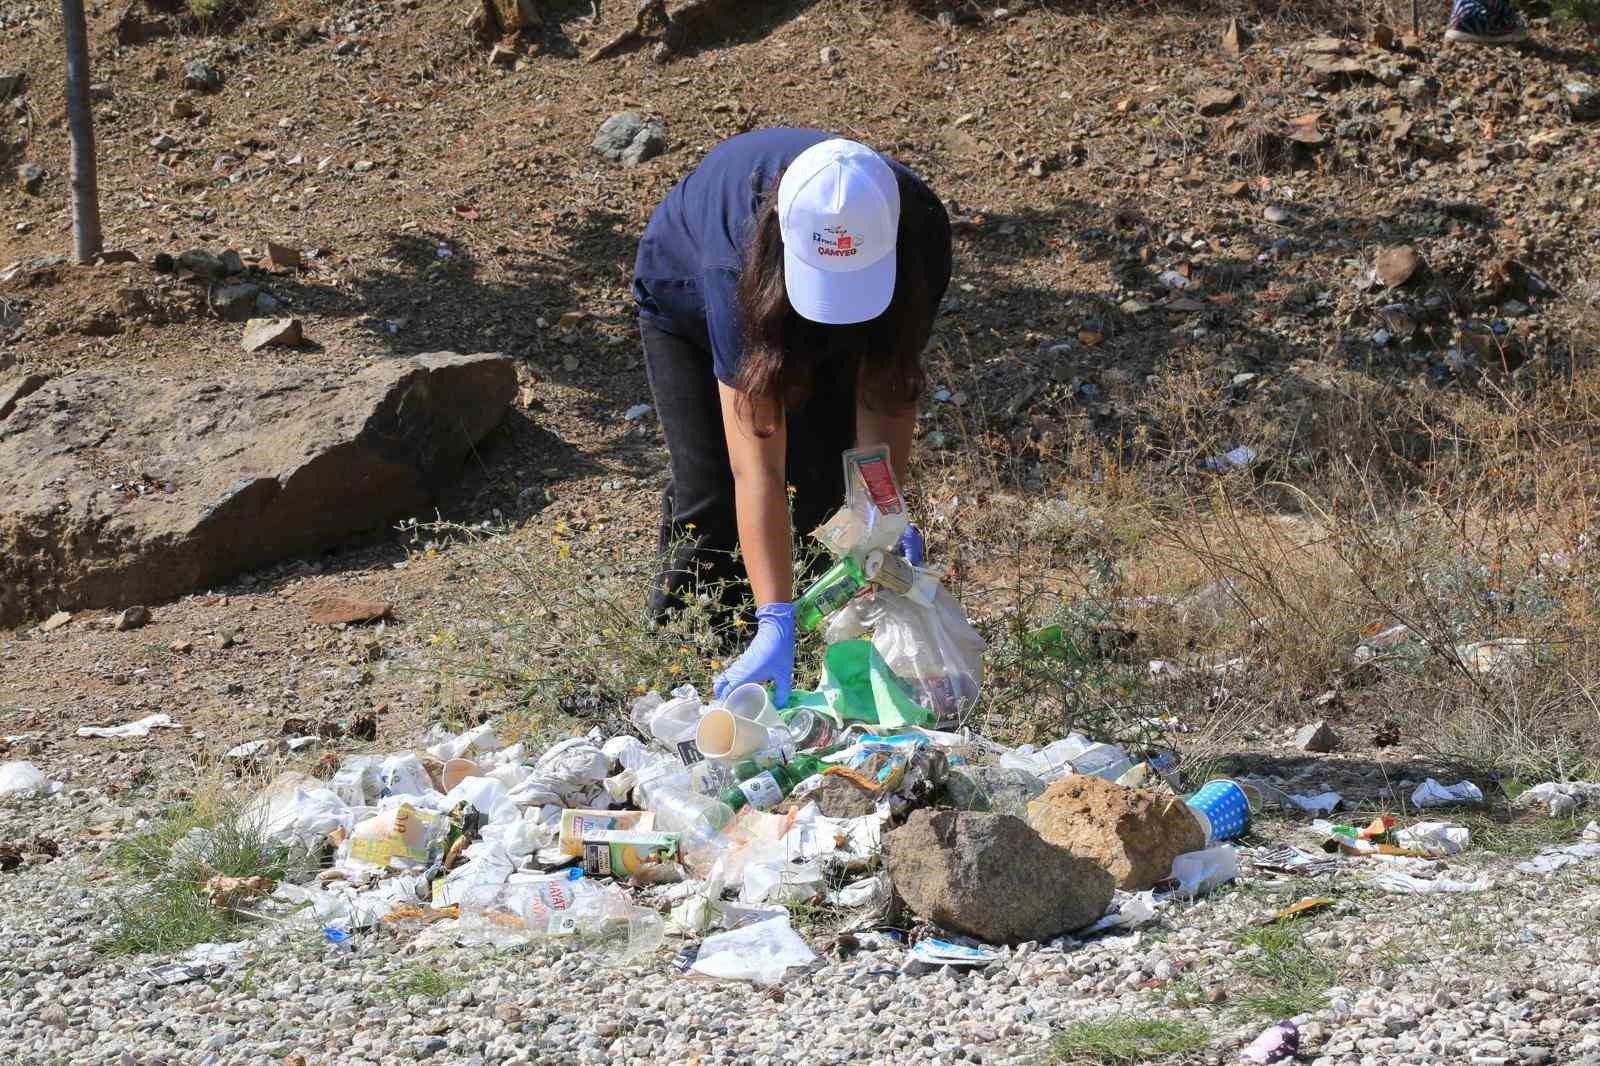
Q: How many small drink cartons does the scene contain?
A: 2